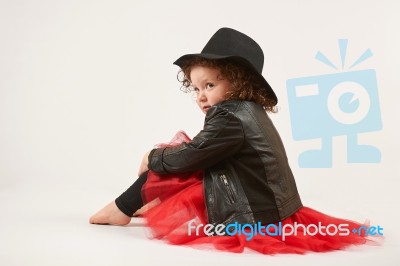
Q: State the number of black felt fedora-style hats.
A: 1